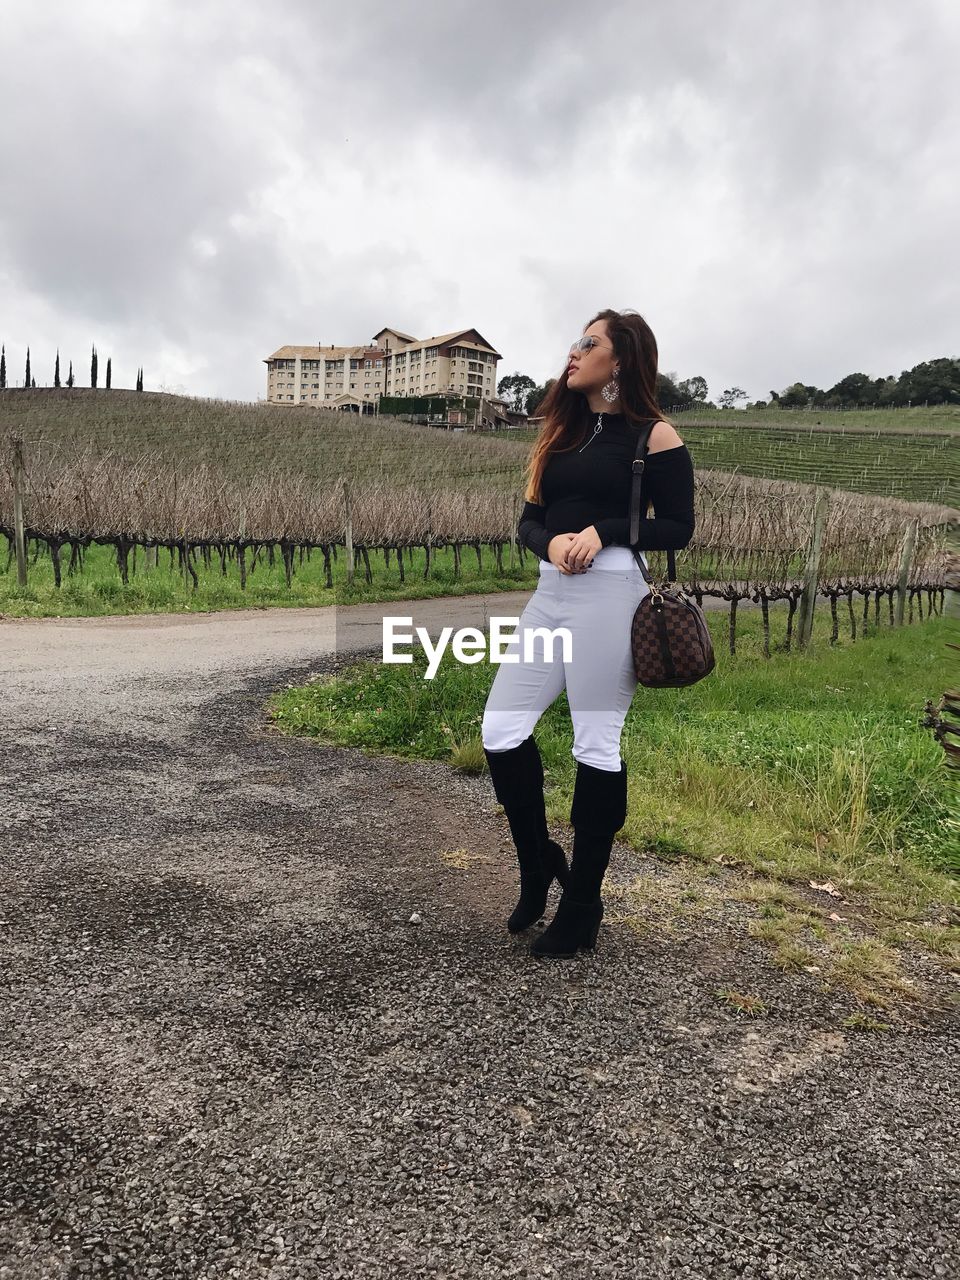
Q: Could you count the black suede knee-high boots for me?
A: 2